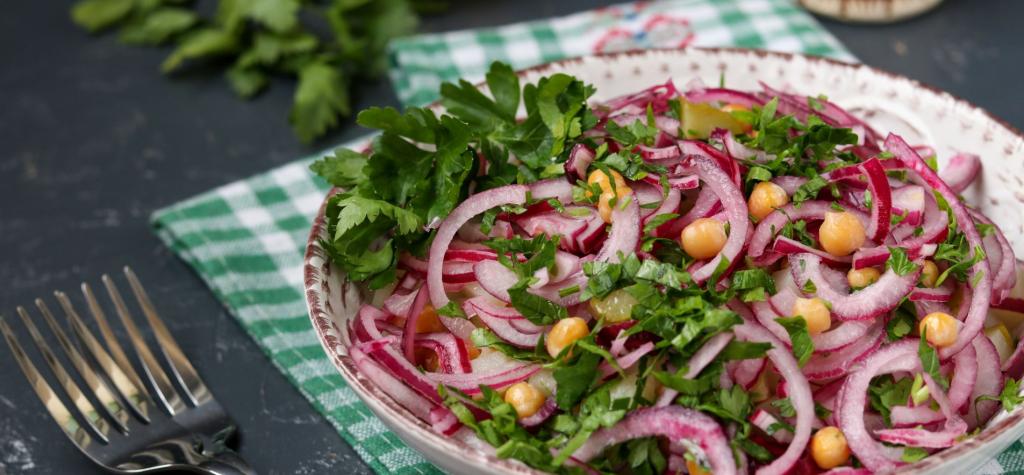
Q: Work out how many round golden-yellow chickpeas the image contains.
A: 12